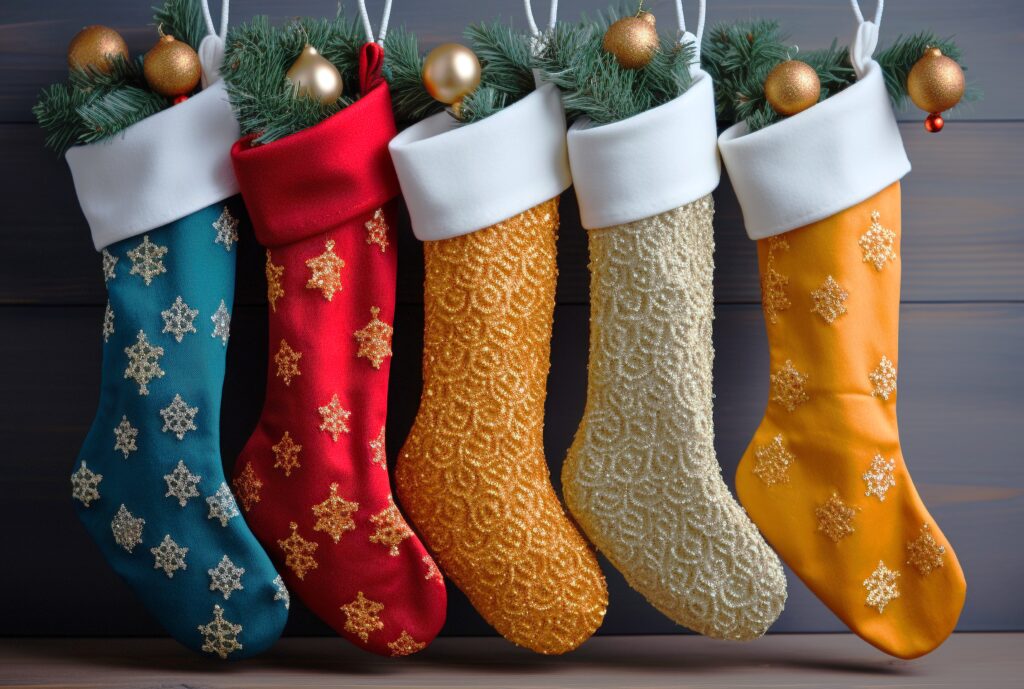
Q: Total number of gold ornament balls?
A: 7